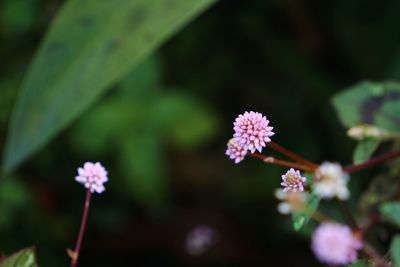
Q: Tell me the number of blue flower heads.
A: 0